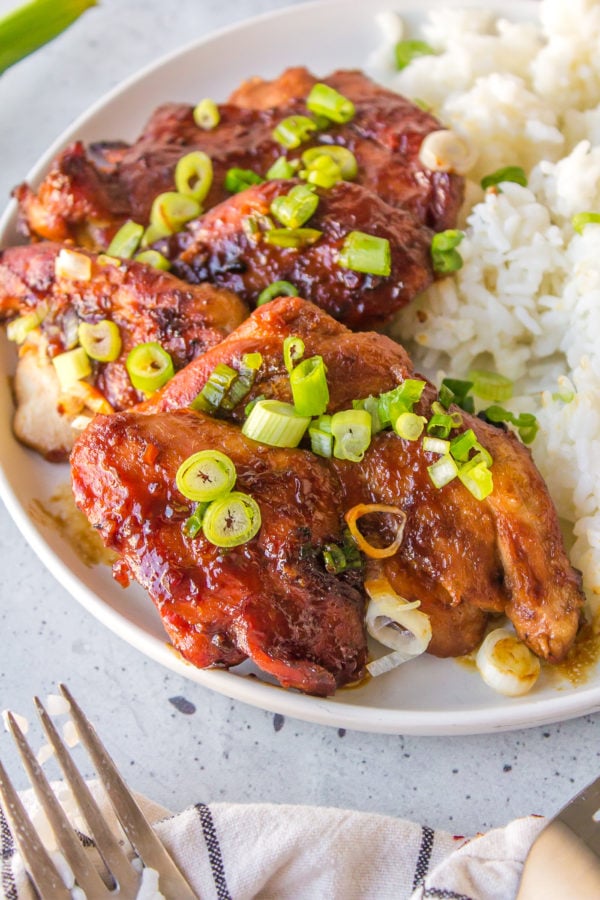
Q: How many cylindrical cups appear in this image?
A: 0